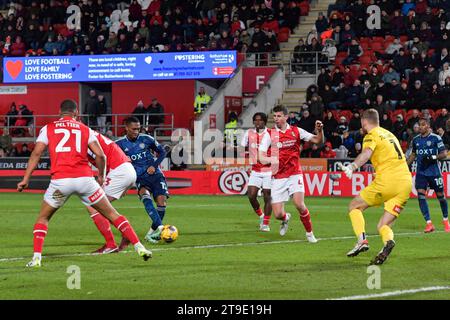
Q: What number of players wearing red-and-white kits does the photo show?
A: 4